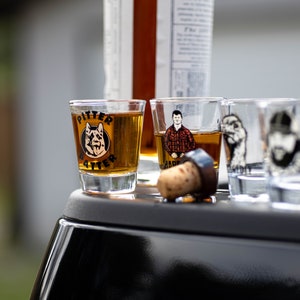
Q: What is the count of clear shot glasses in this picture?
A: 4